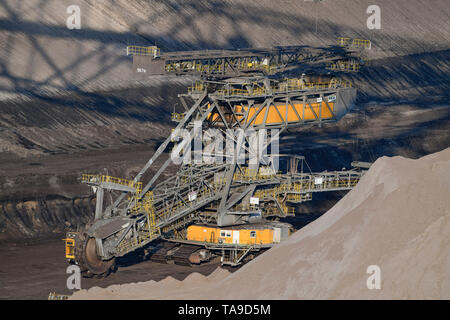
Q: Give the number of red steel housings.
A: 2